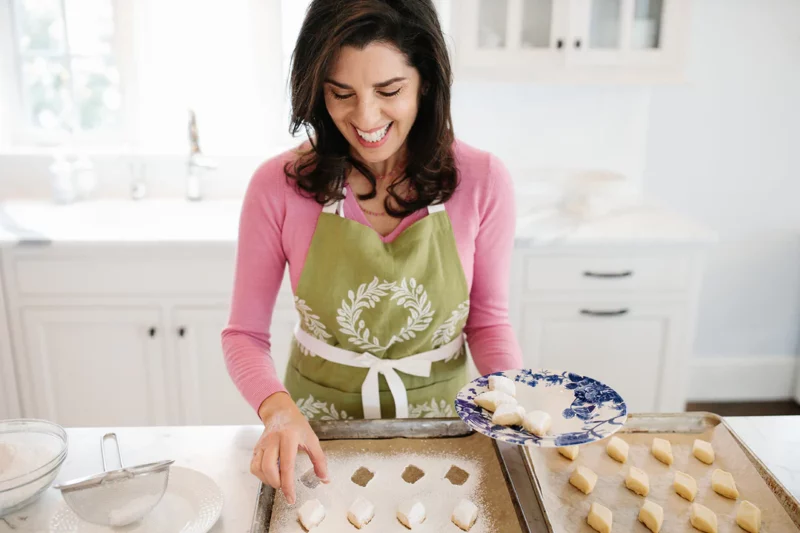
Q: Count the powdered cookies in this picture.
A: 8